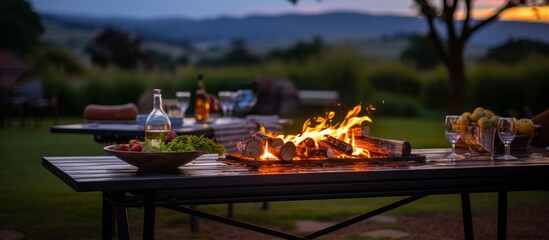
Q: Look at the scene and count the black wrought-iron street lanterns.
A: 0